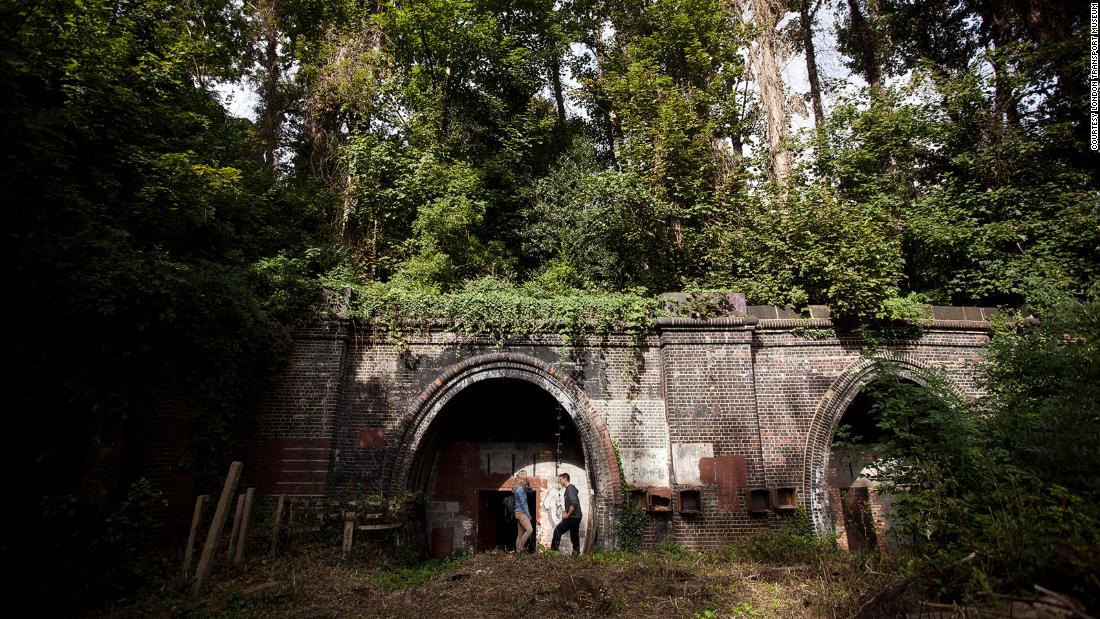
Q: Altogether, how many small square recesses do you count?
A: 5